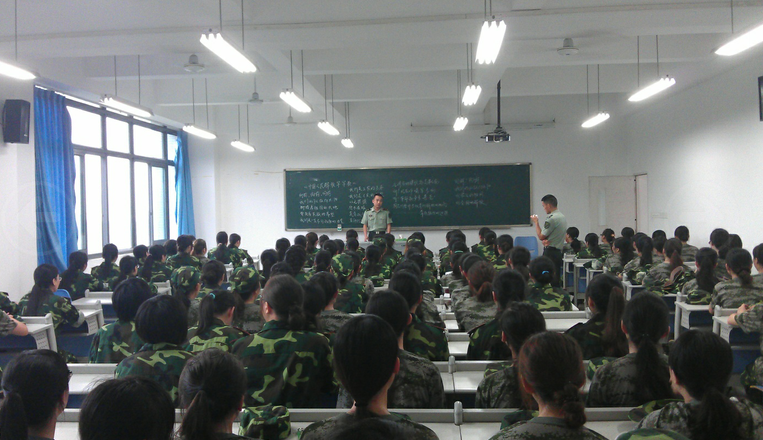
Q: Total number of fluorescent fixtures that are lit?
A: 14